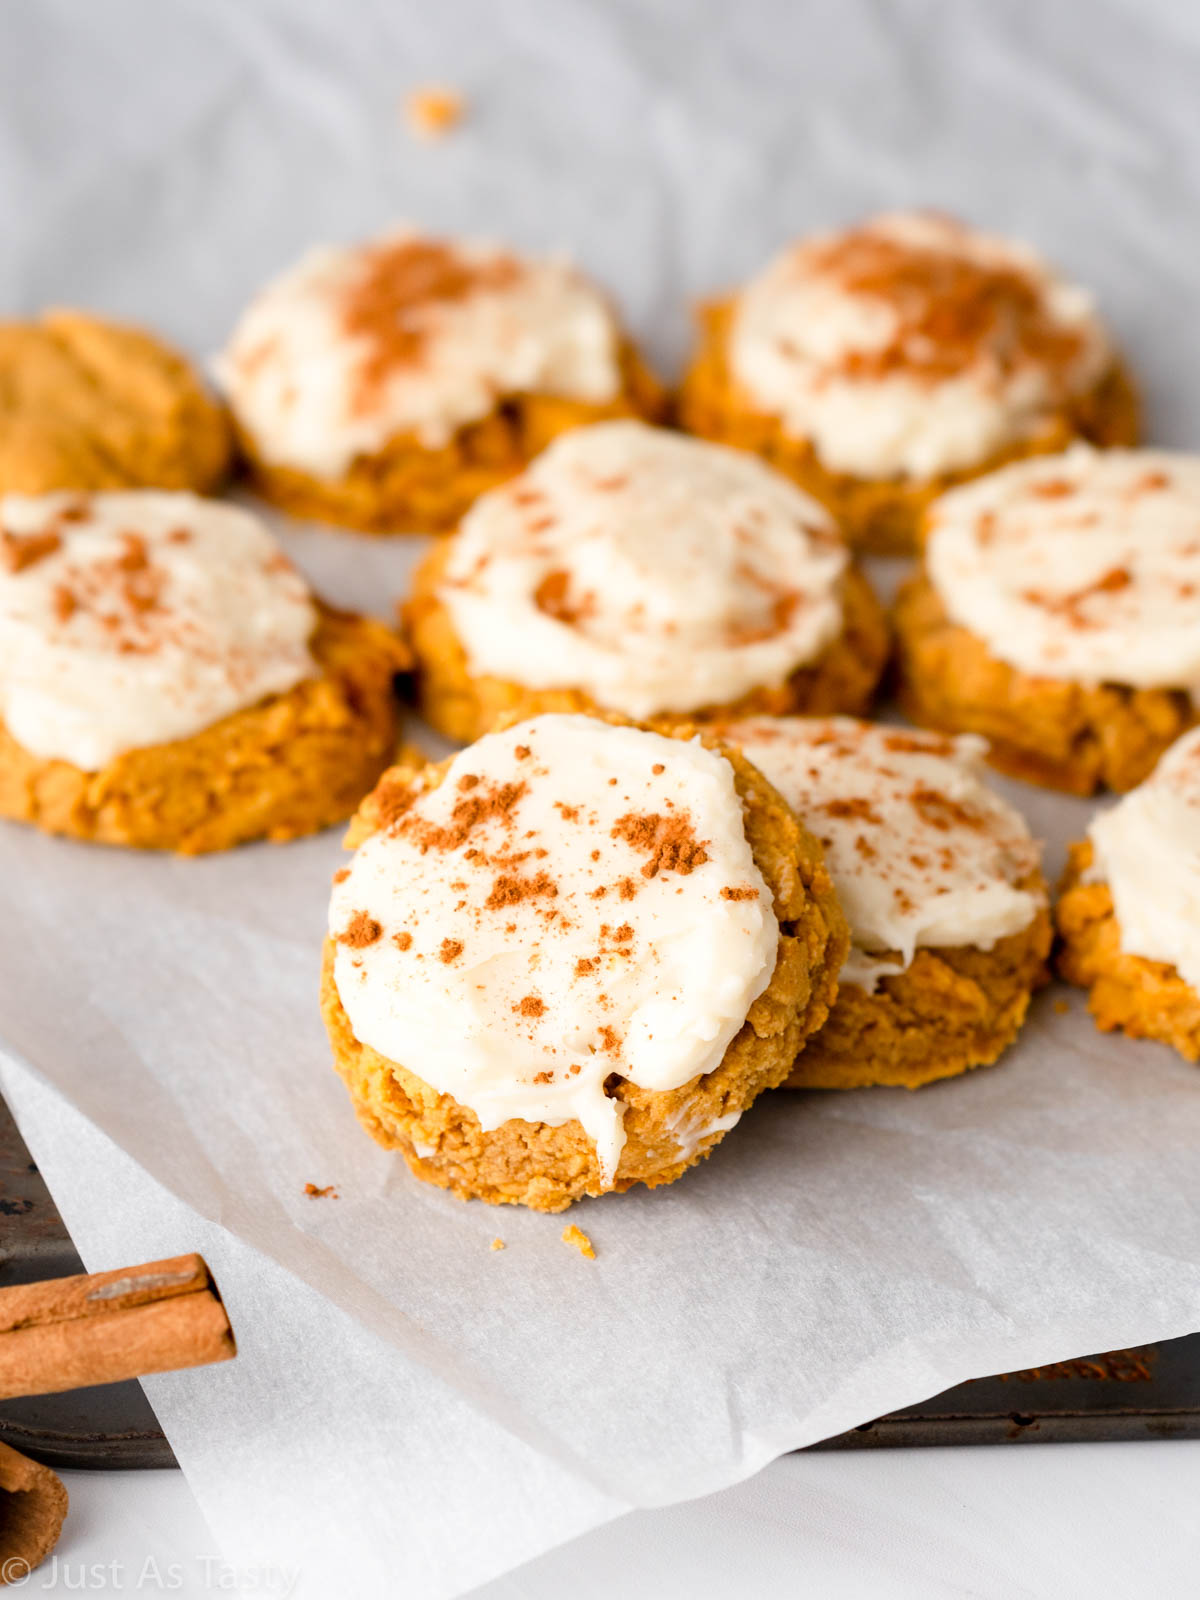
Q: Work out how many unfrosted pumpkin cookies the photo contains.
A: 1